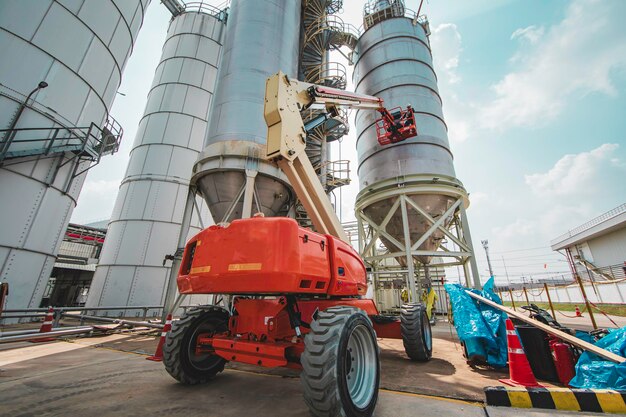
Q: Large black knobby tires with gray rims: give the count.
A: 3